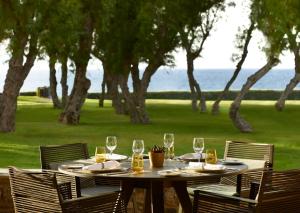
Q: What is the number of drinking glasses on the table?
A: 8